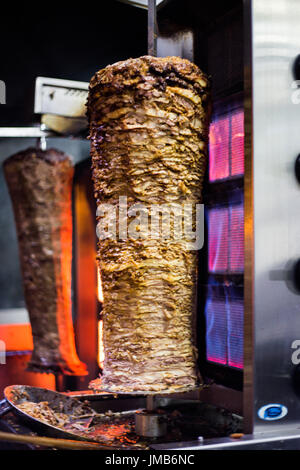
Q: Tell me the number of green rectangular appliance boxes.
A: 0